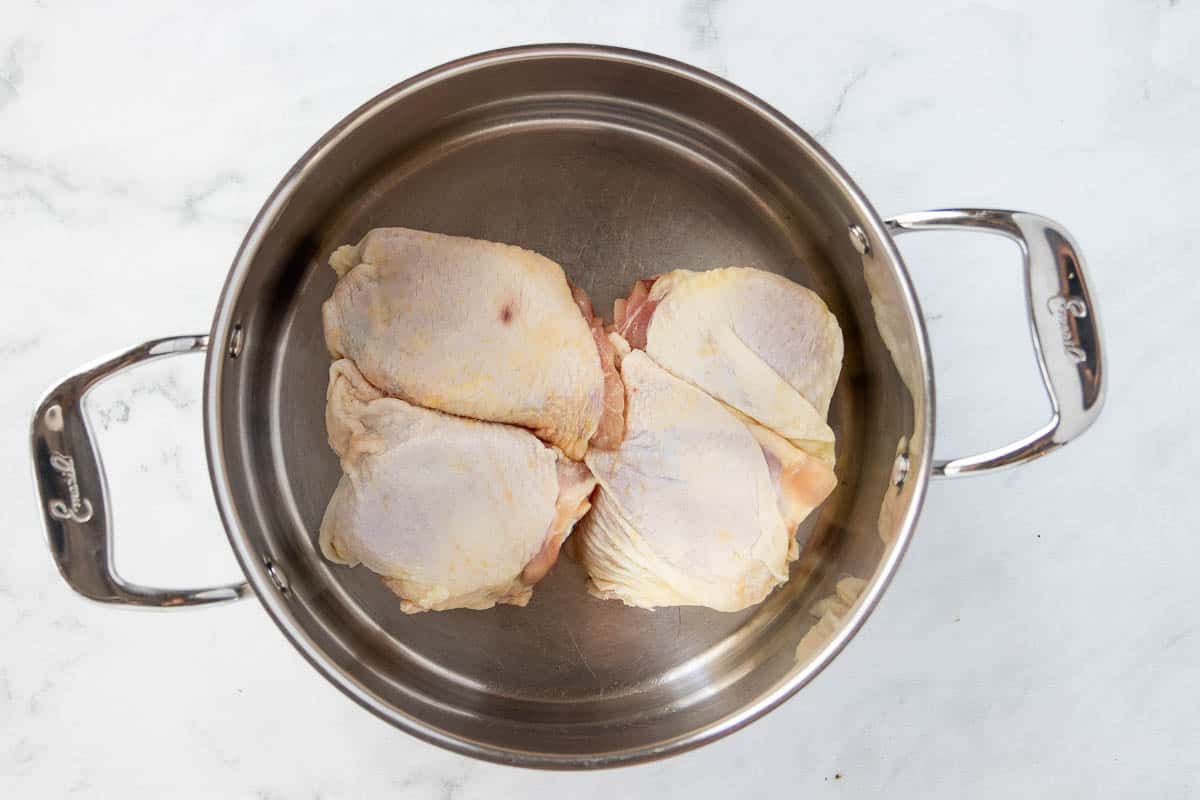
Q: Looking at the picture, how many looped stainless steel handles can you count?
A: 2